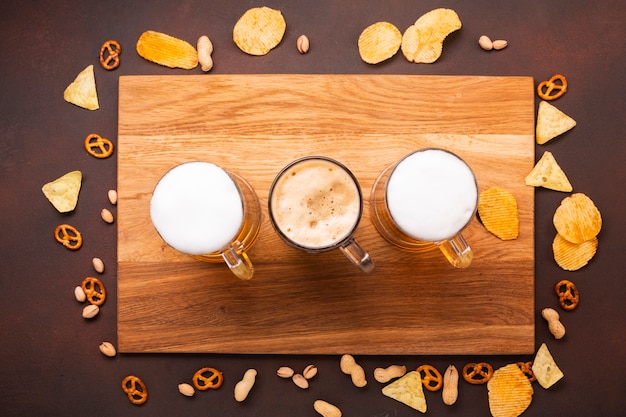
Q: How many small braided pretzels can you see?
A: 11